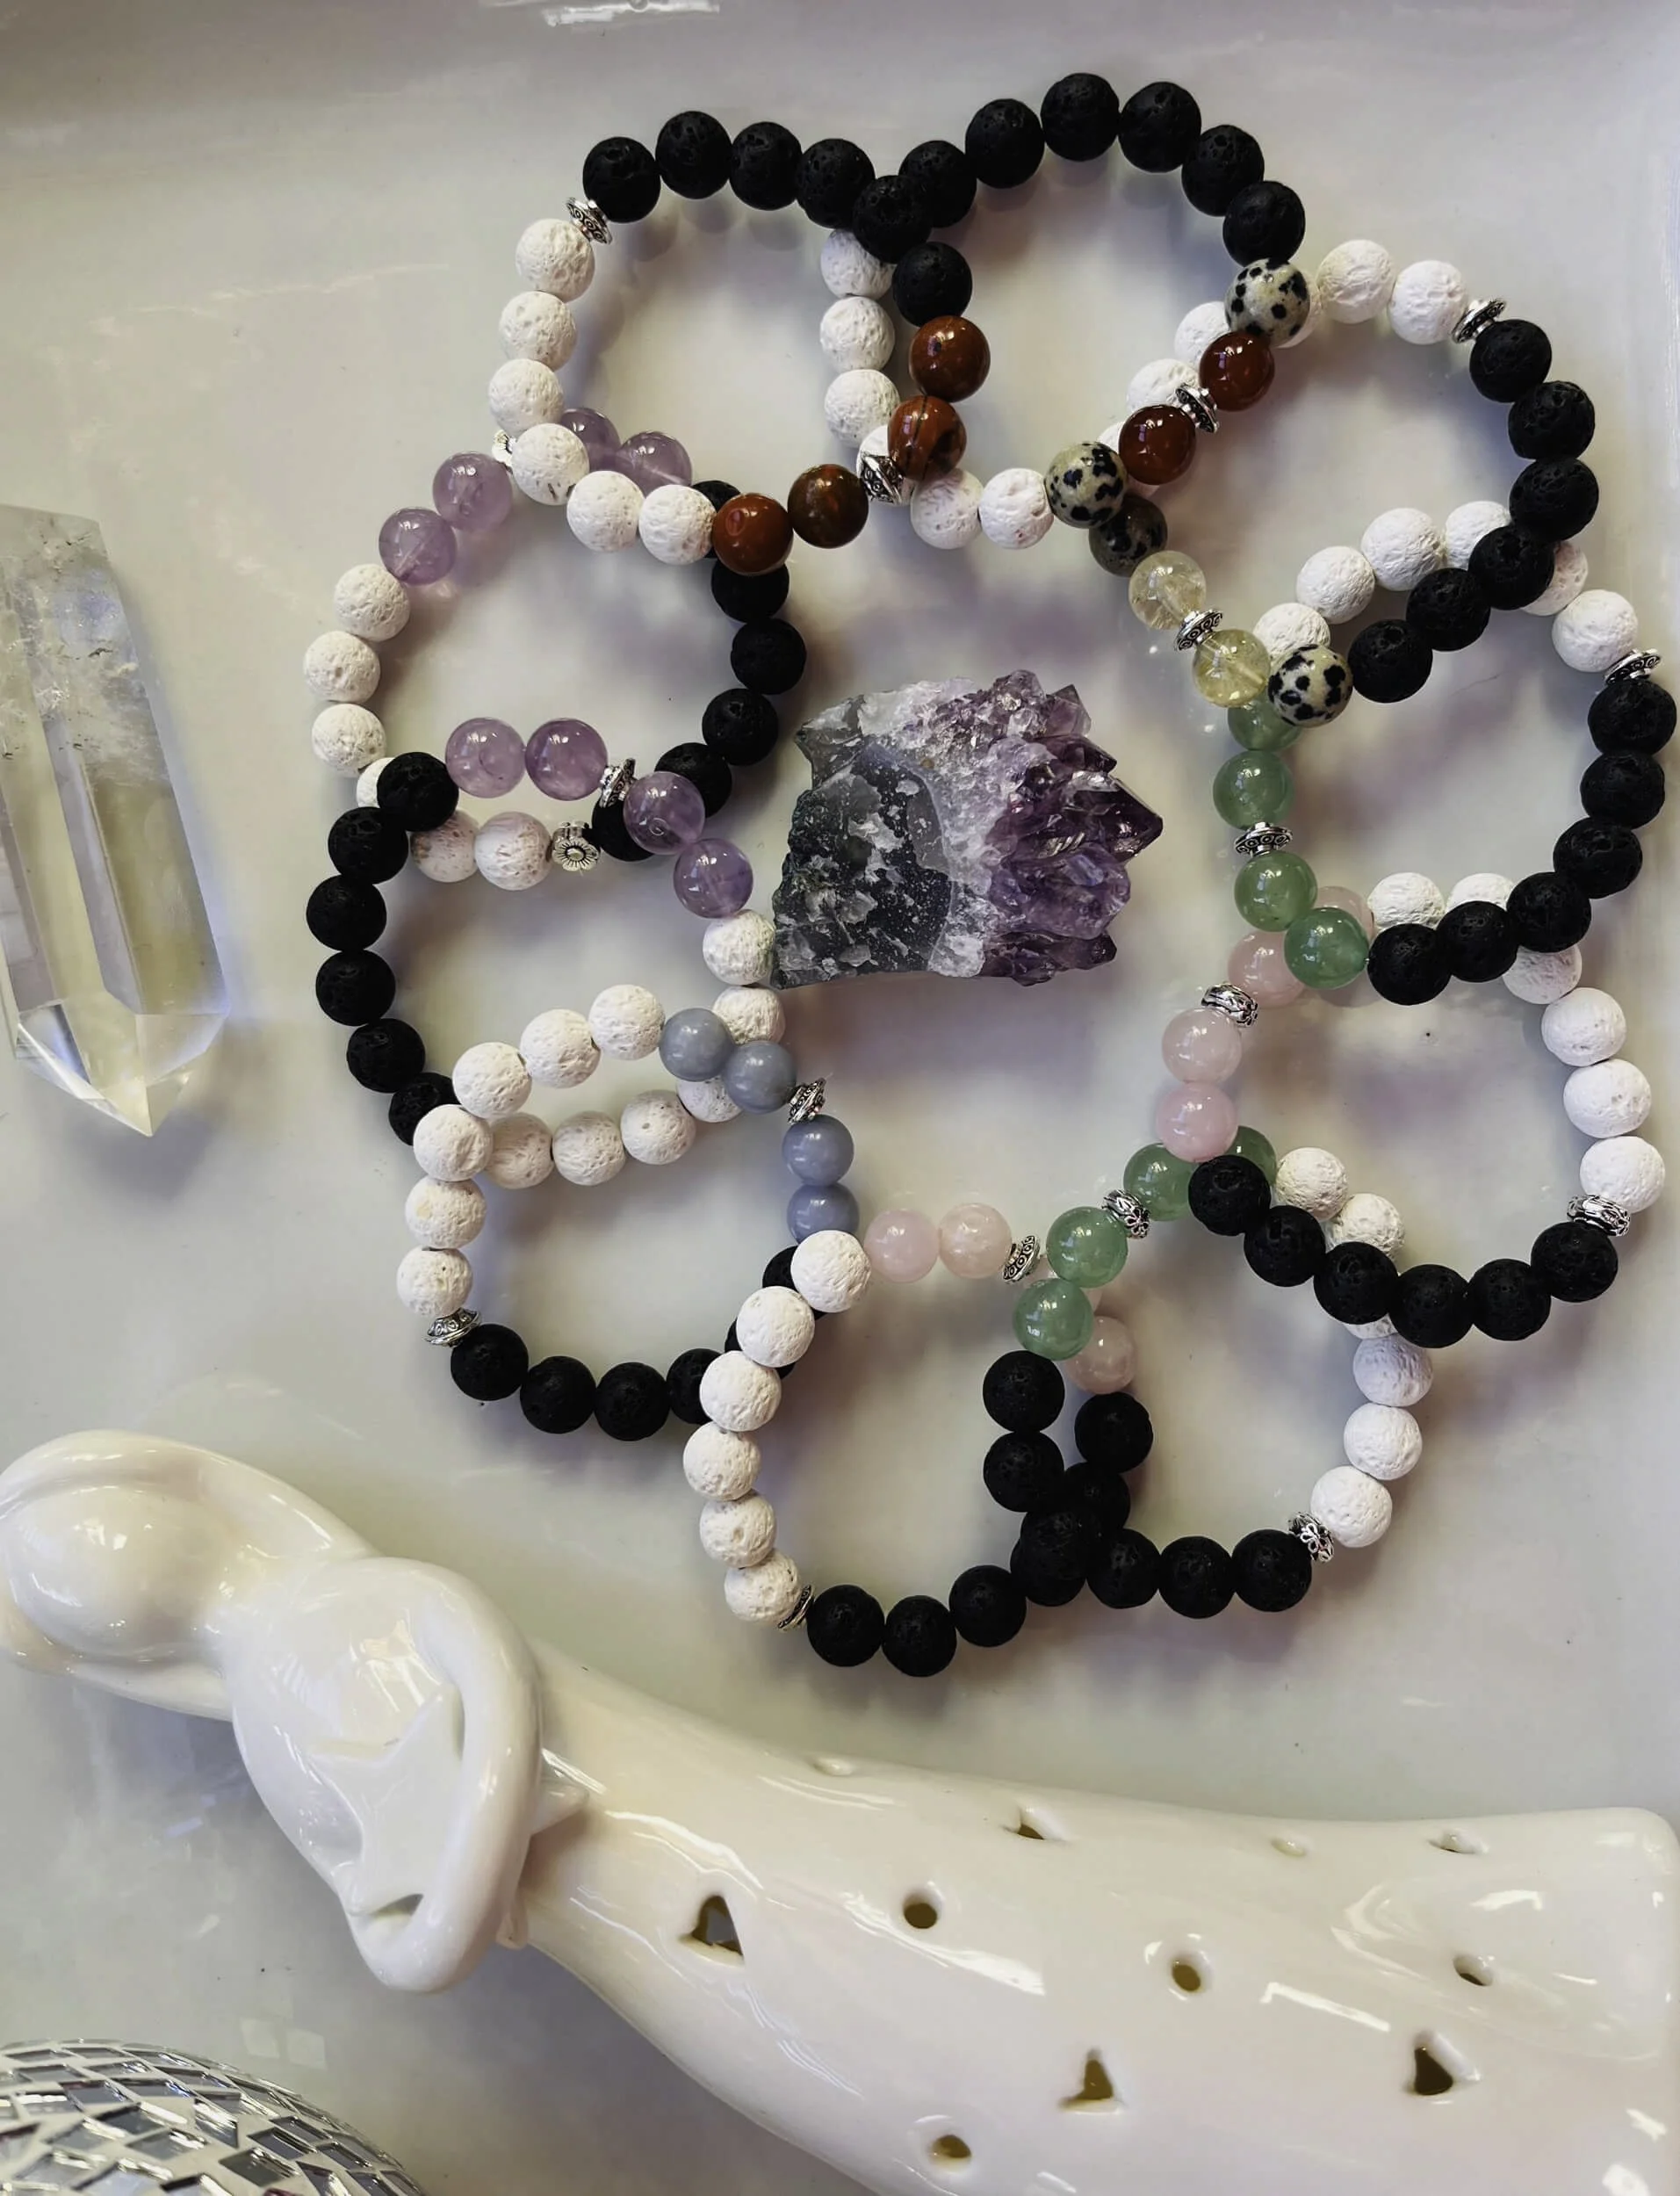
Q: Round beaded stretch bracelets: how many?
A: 10